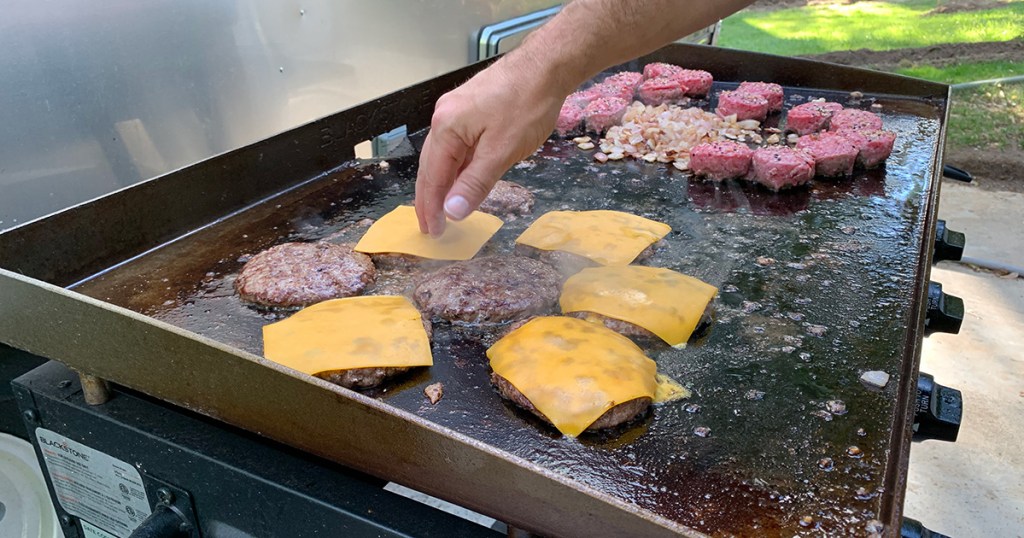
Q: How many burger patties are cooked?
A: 8